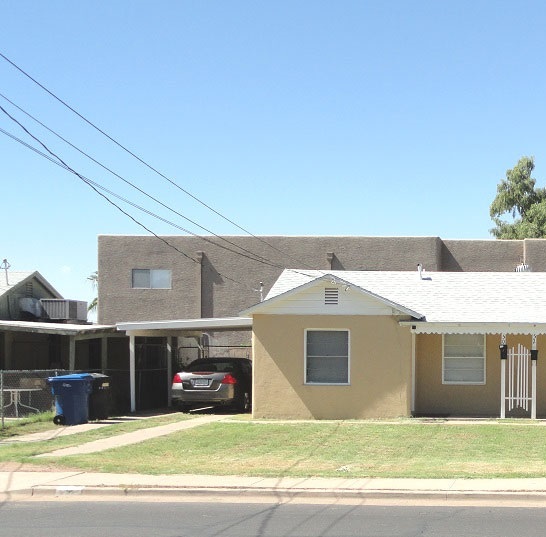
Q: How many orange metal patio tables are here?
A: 0